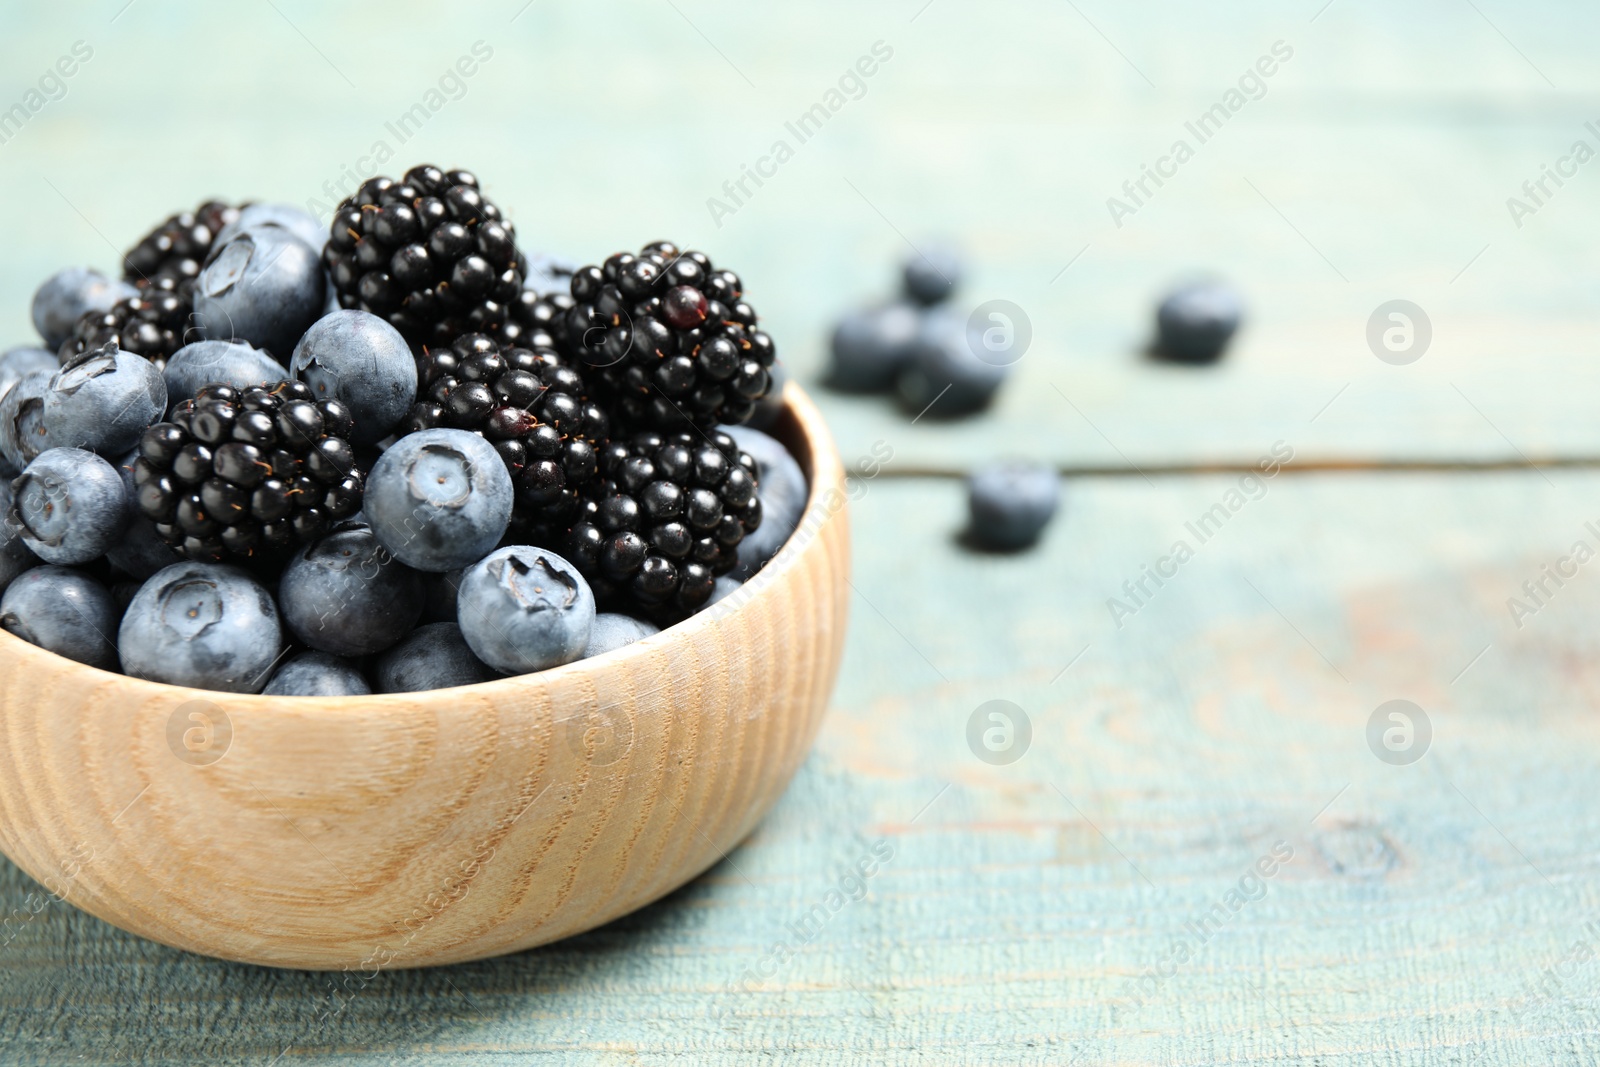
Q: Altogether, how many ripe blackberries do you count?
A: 8